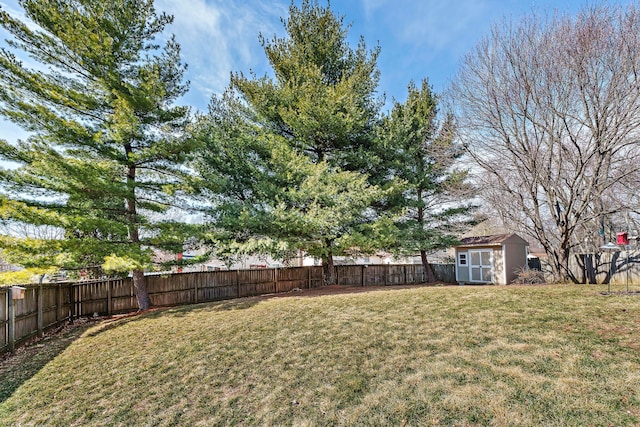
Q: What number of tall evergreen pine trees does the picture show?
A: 3